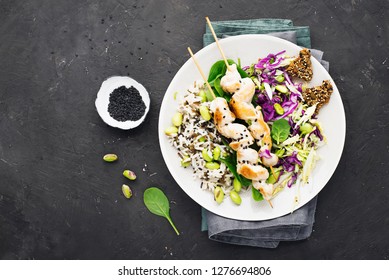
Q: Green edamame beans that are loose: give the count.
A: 3